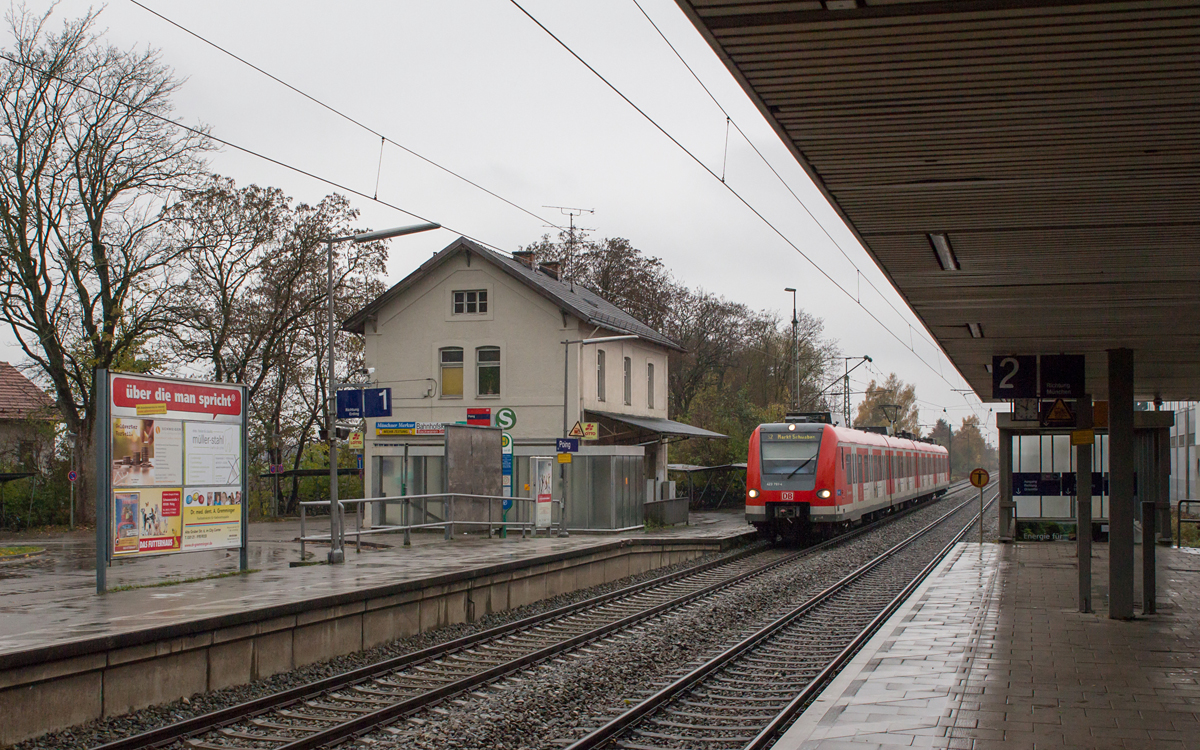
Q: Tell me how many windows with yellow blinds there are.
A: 1